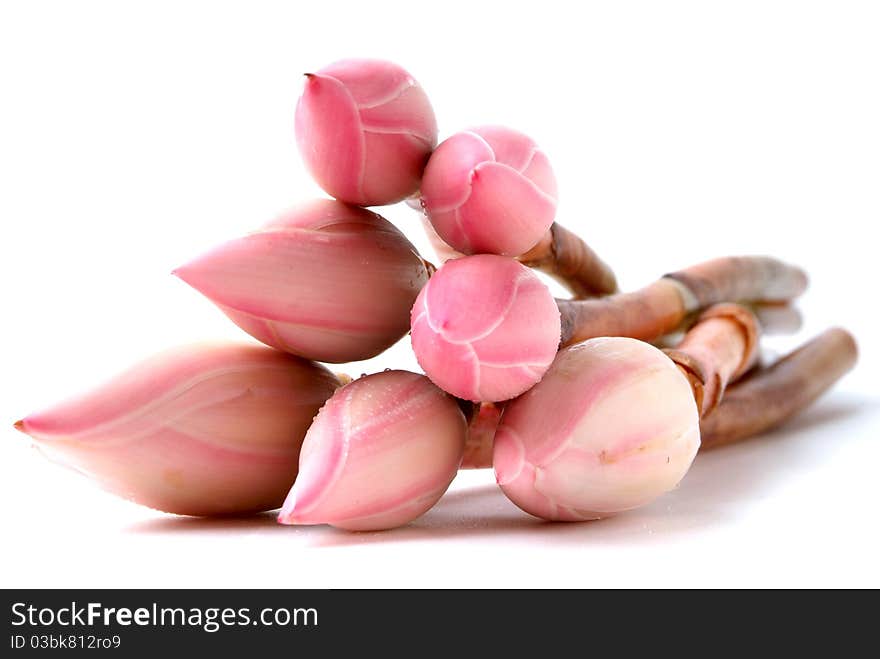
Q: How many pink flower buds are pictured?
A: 7